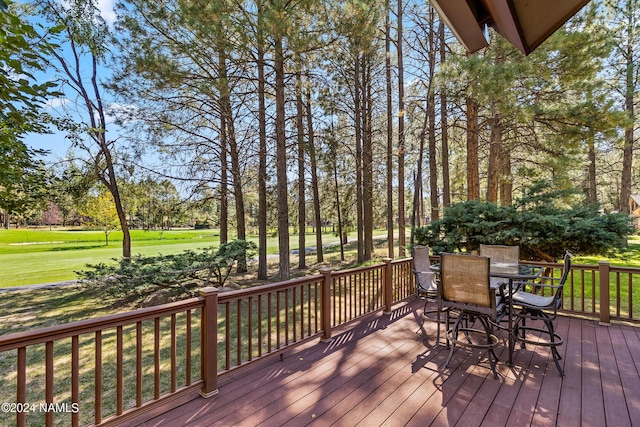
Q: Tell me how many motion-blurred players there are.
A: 0